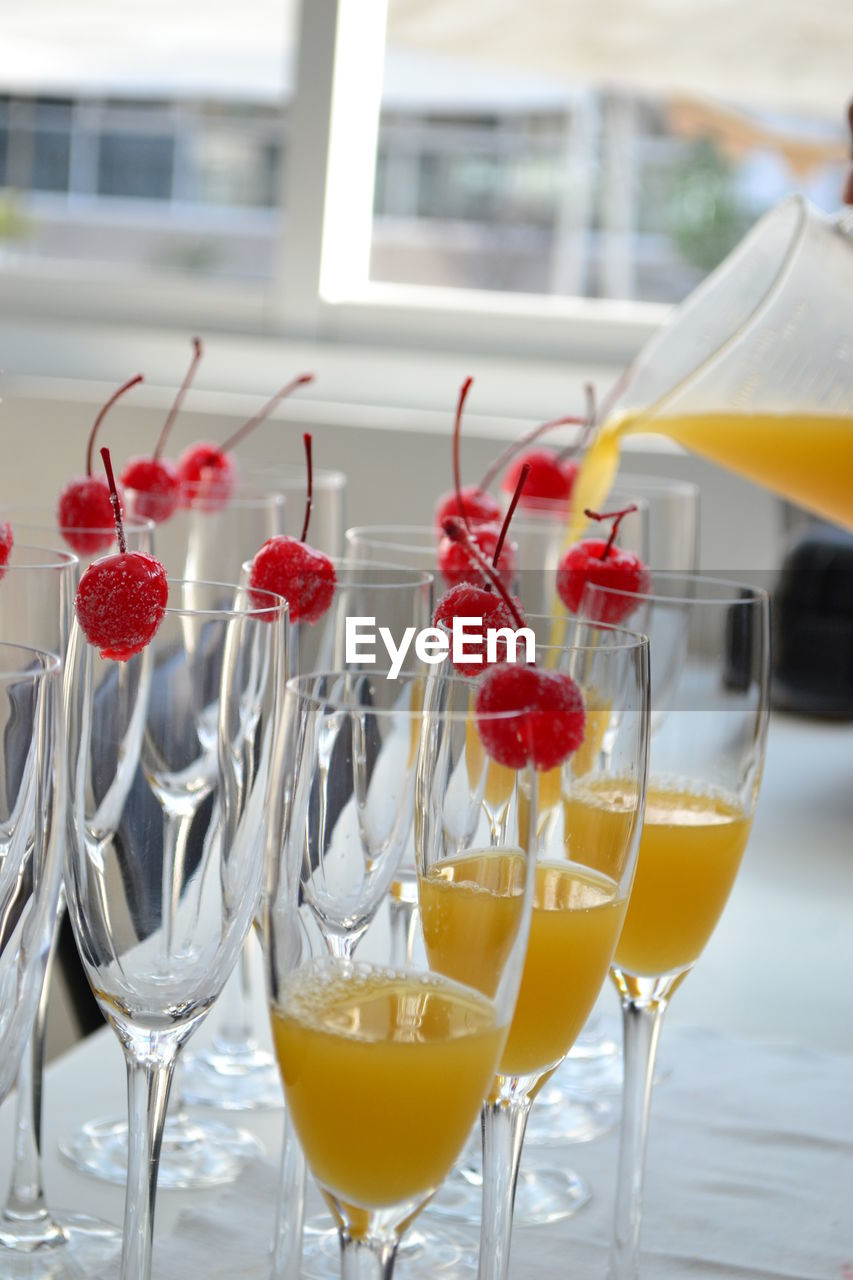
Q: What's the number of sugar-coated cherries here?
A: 12